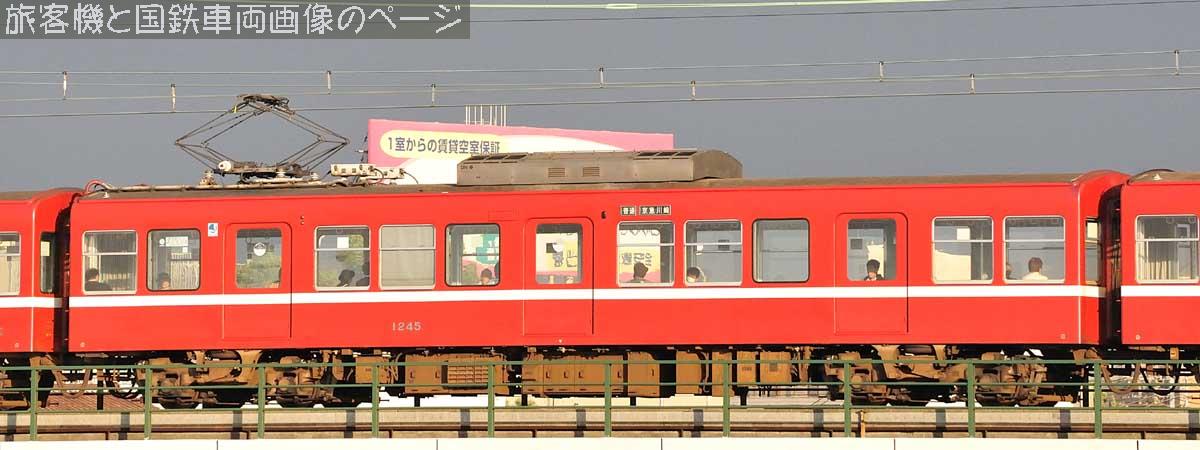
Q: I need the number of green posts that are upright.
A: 10